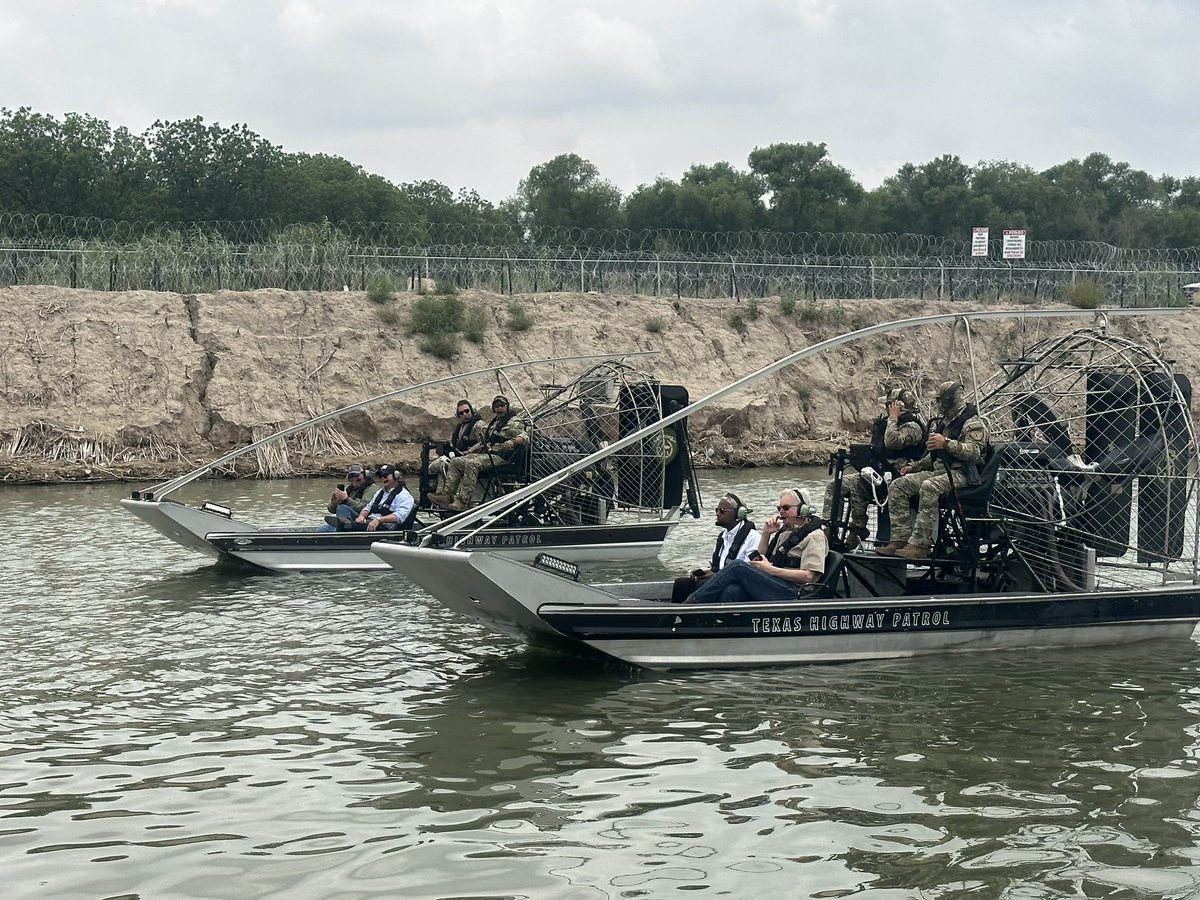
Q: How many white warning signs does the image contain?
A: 2